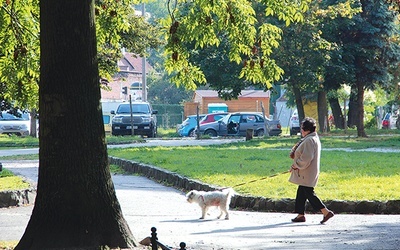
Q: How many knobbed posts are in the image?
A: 2